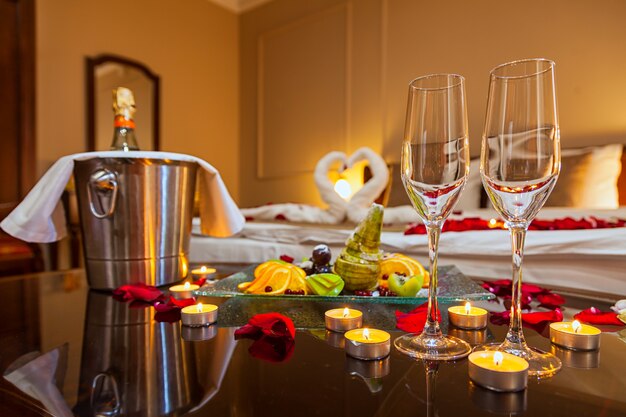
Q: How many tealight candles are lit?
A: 8